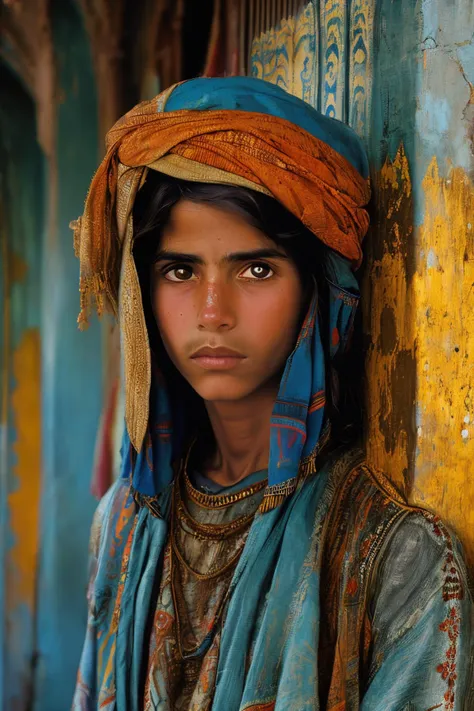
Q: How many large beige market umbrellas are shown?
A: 0